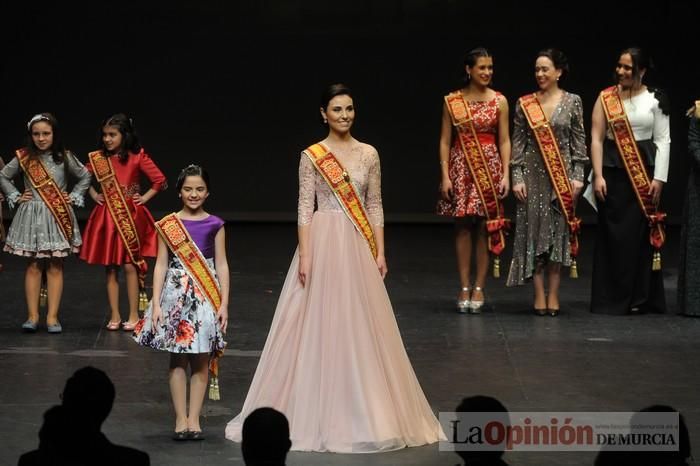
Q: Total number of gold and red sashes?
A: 7